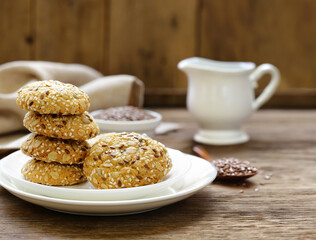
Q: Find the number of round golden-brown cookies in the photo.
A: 5